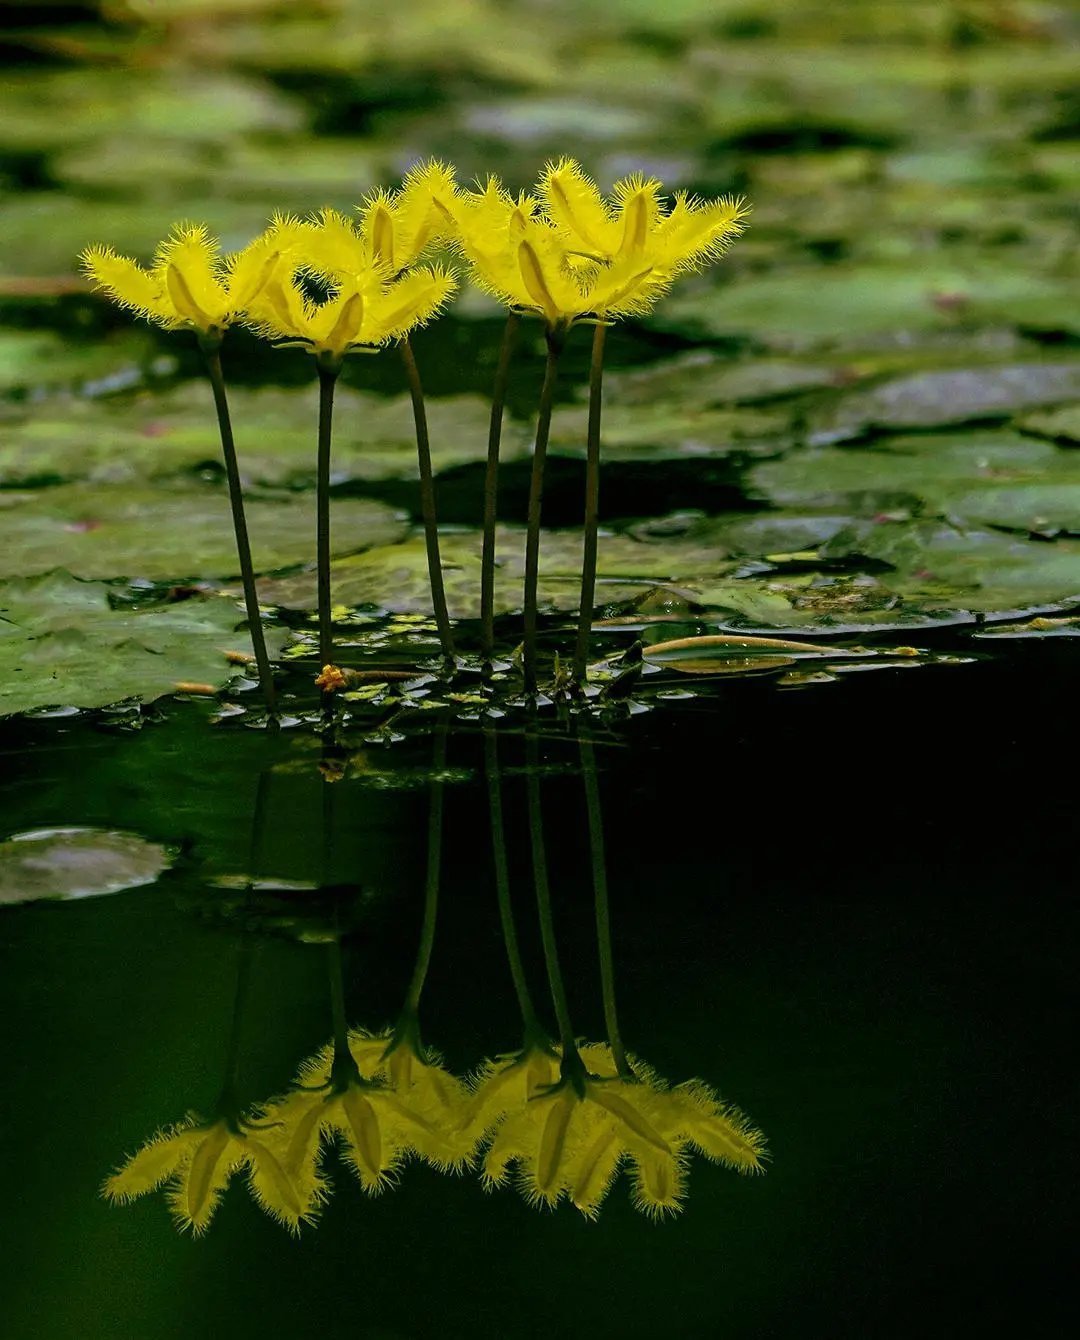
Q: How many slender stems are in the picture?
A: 6